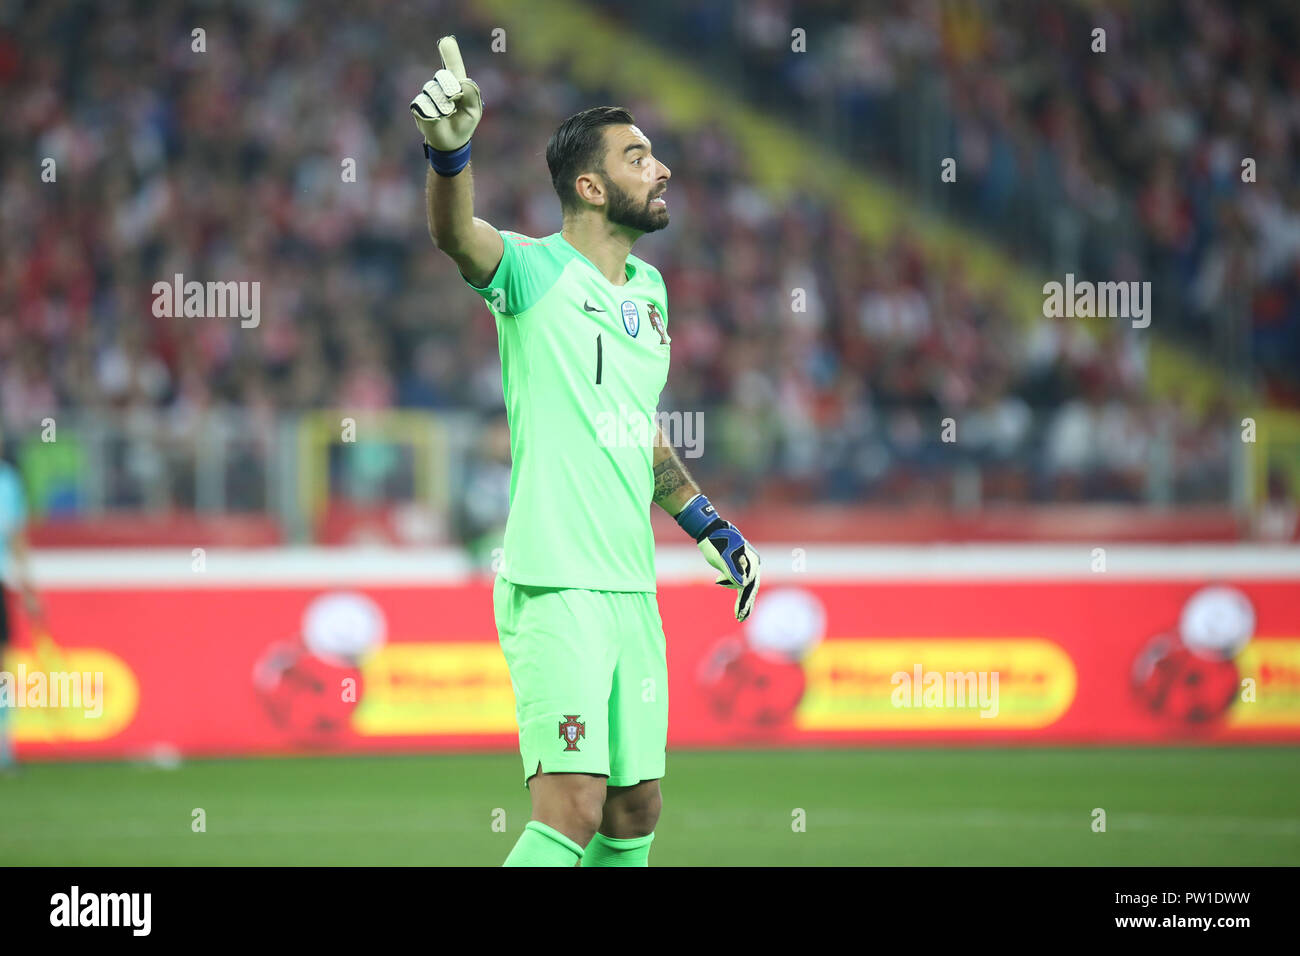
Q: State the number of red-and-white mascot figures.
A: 3